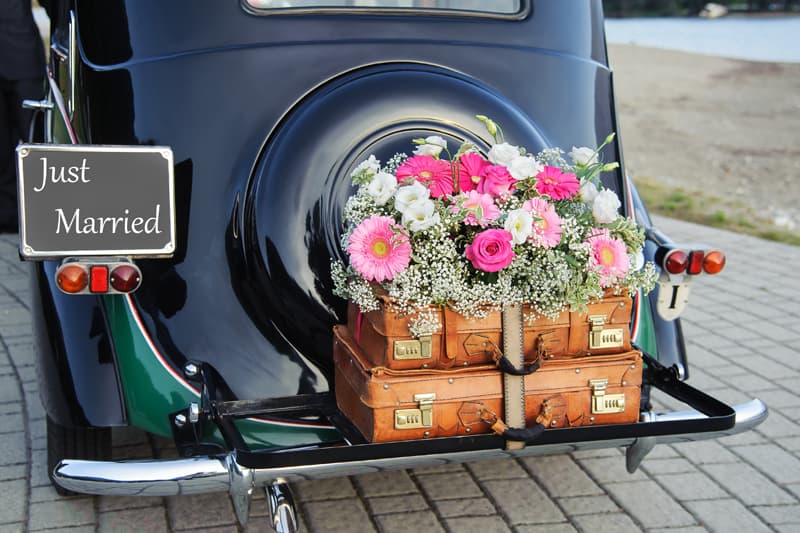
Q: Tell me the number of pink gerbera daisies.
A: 7